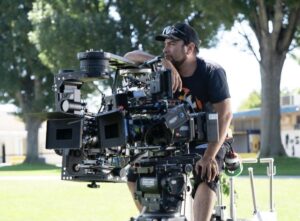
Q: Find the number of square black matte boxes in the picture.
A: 2